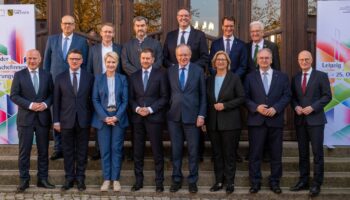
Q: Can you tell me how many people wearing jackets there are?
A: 14